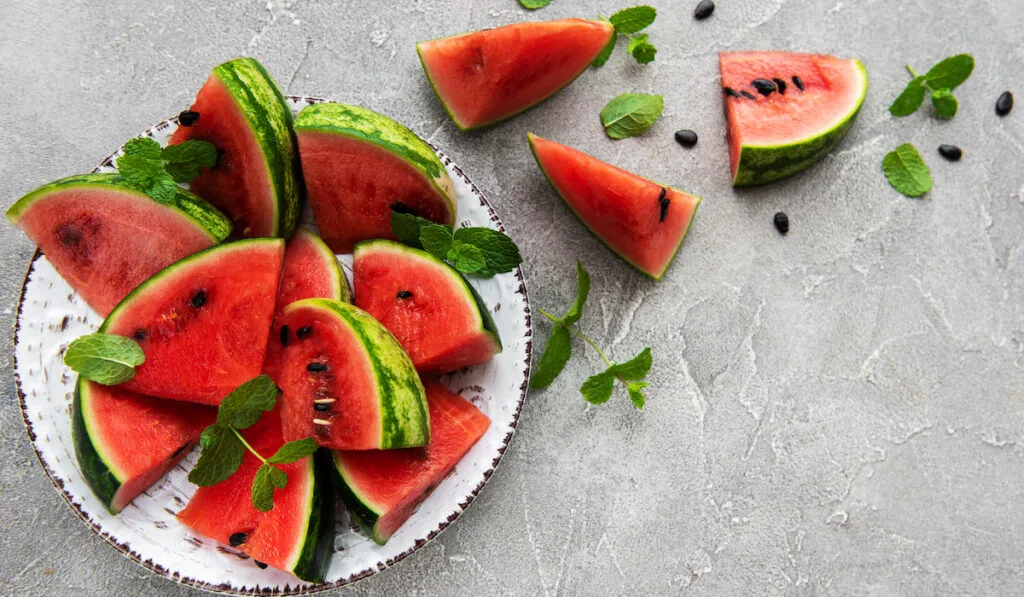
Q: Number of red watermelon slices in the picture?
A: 13